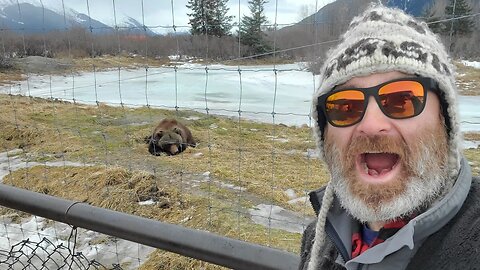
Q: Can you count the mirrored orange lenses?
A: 2